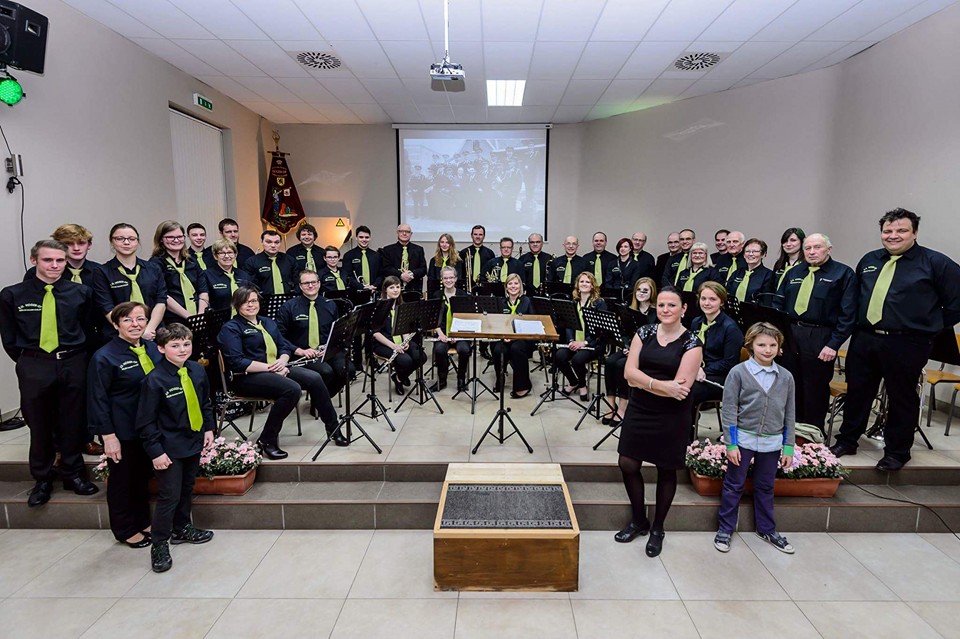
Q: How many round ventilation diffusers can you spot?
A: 2